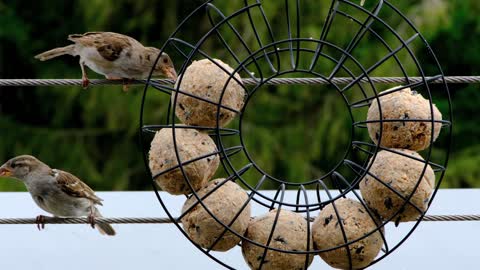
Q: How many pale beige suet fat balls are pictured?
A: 7